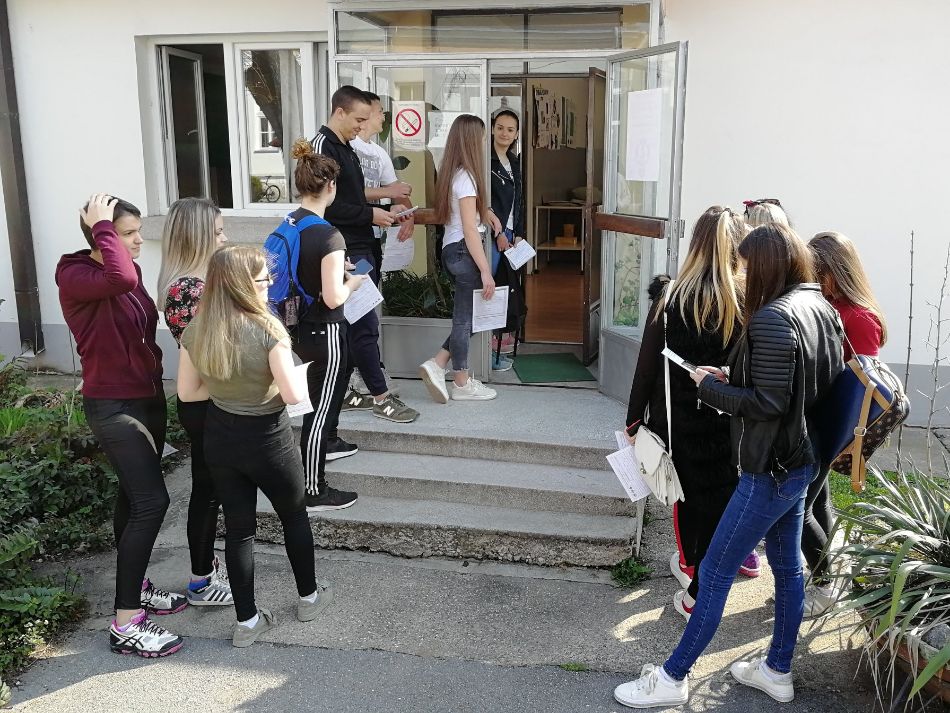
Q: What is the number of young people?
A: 12